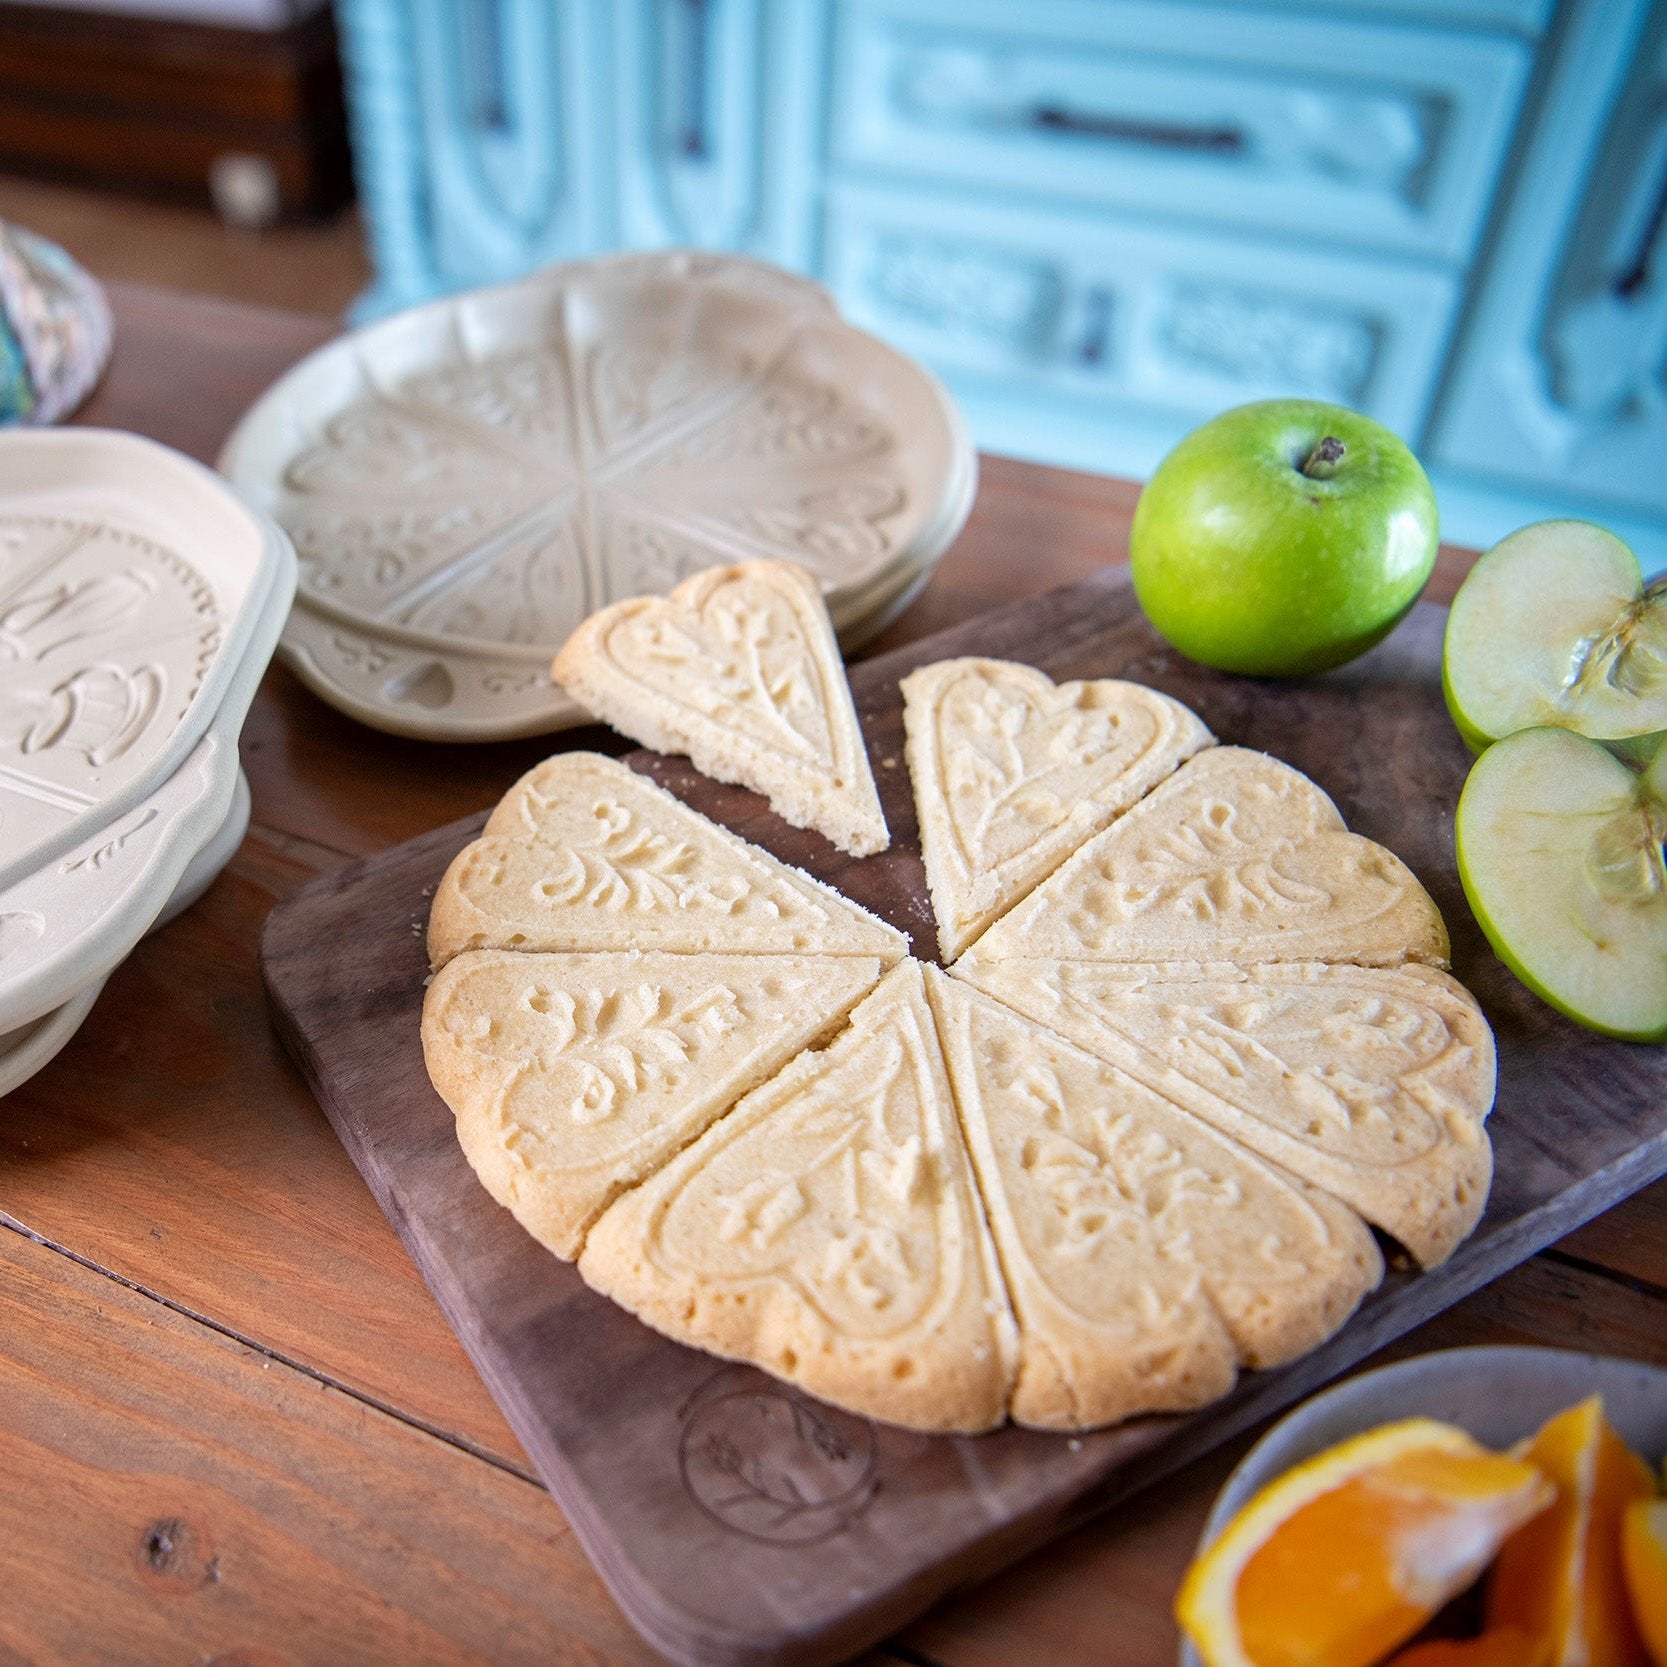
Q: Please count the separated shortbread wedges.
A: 8